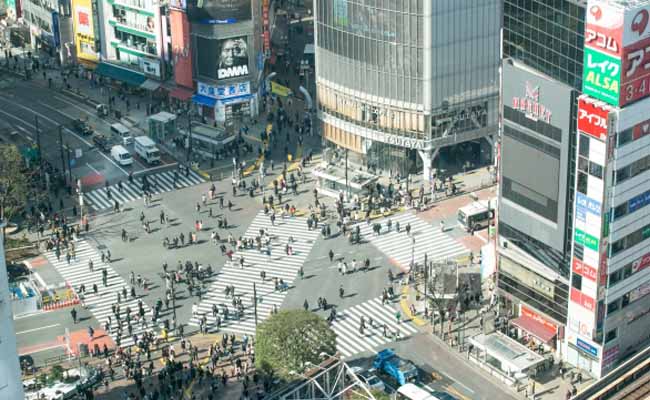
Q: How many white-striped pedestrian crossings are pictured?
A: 5